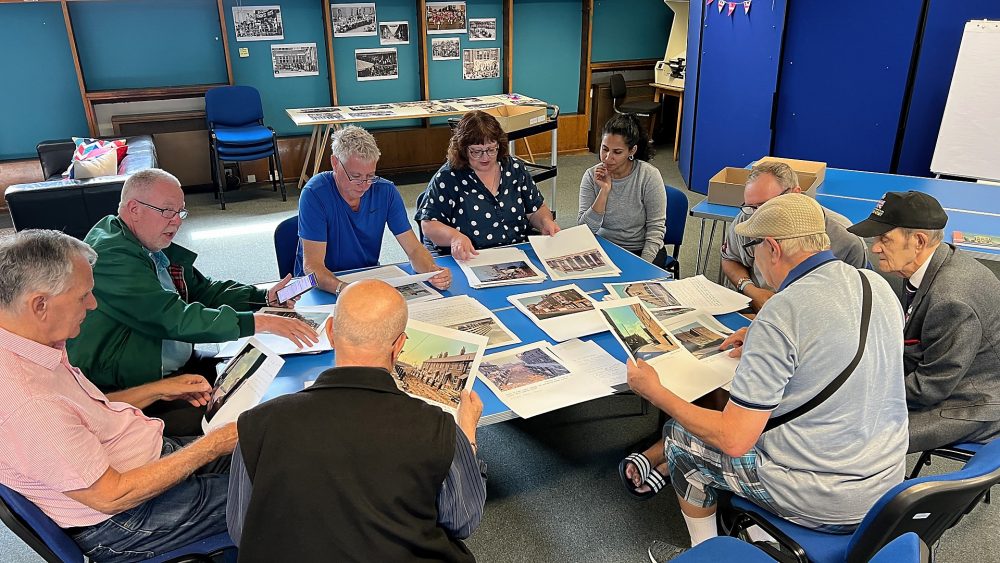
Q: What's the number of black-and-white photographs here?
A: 8